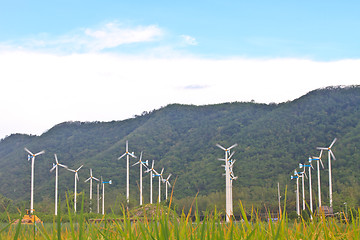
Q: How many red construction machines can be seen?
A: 0